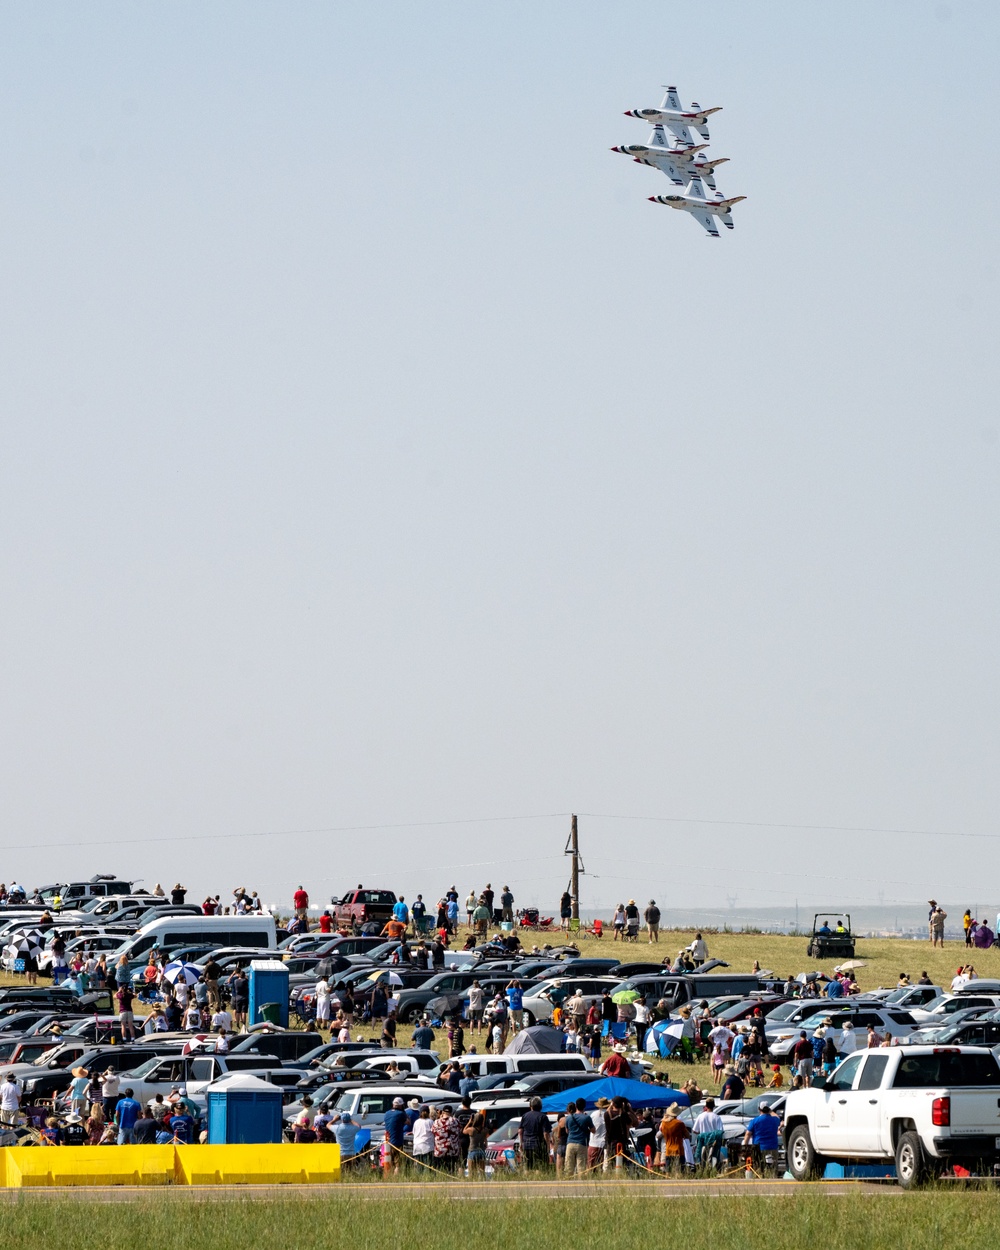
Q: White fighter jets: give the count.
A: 4